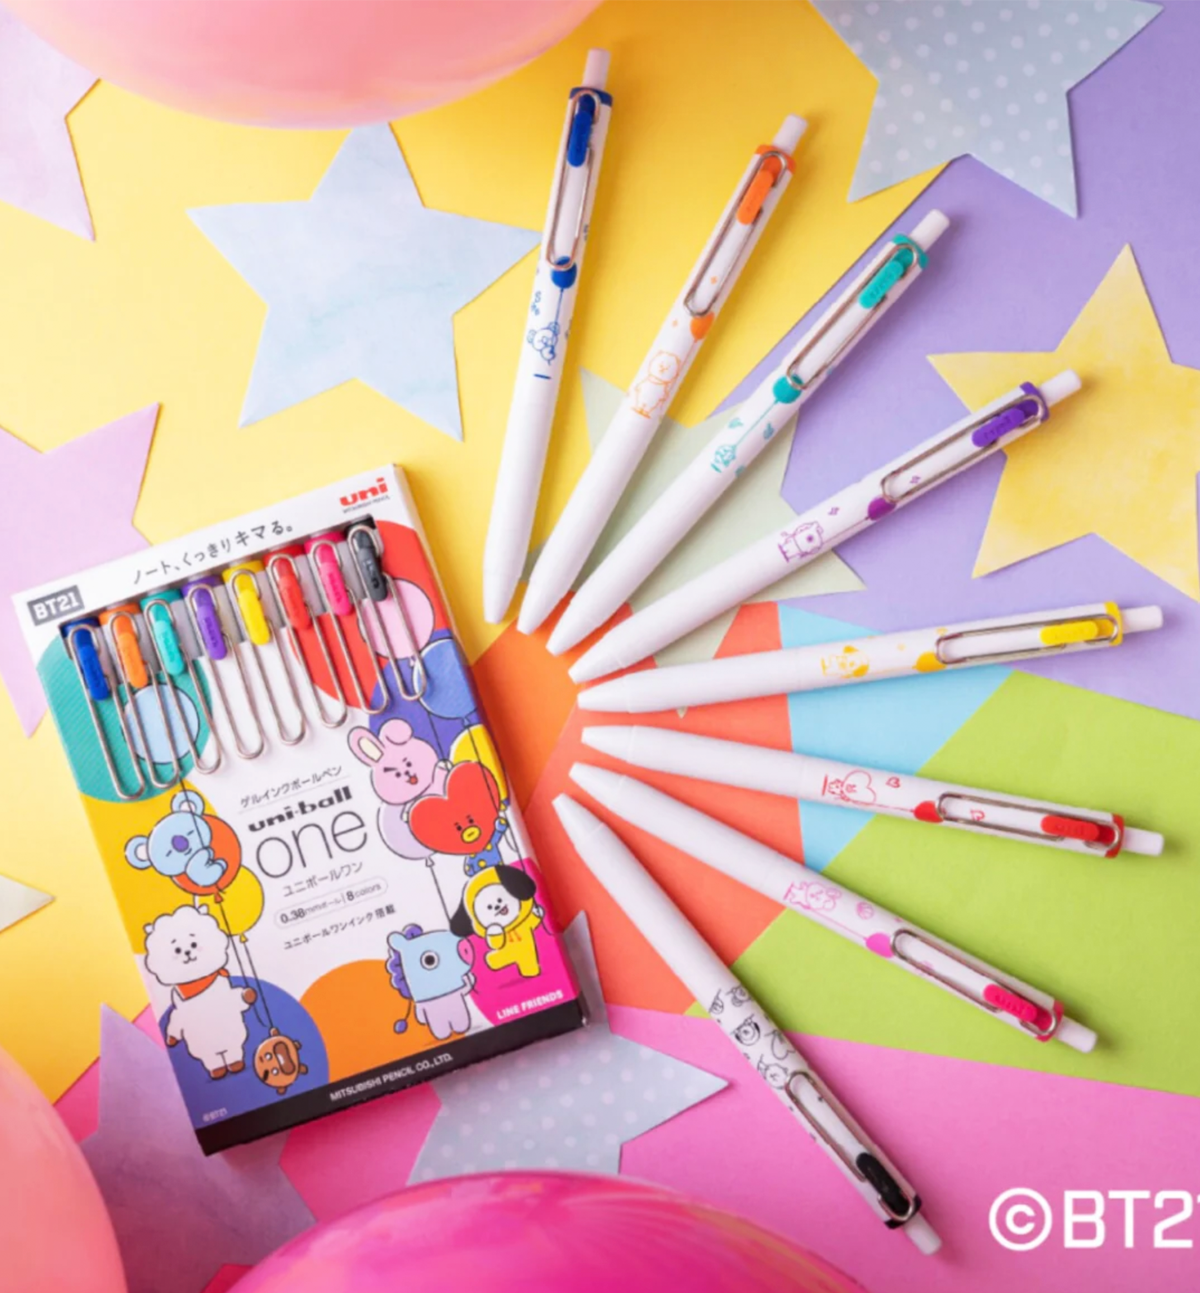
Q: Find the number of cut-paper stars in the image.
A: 9